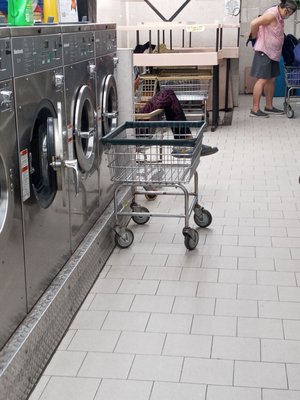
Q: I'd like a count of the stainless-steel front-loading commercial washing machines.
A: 4